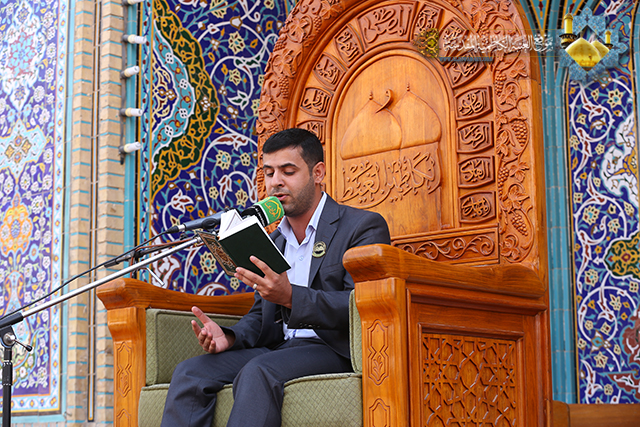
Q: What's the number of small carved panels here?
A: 12